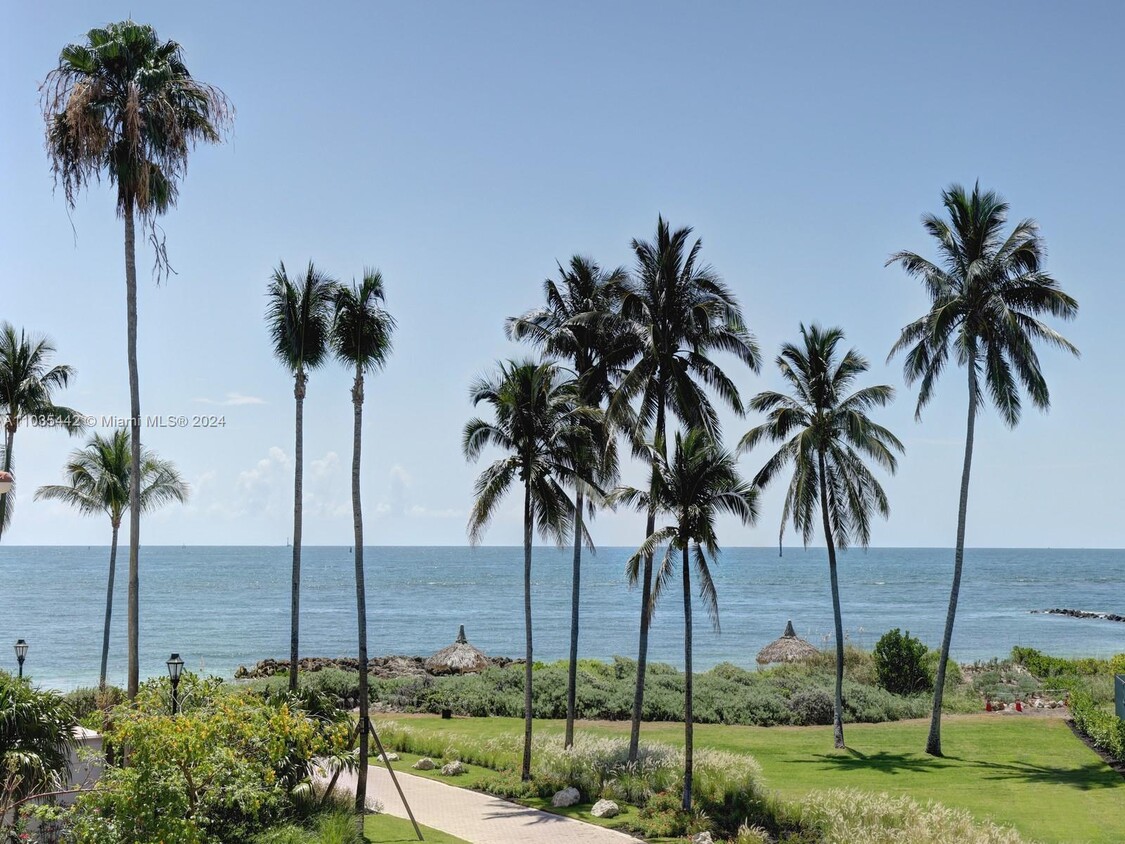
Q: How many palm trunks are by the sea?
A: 11